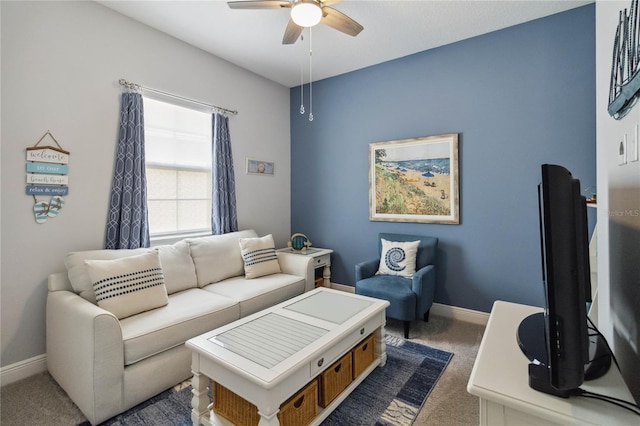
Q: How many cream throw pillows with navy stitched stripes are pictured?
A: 2